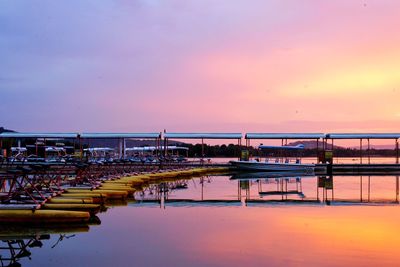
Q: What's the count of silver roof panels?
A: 5